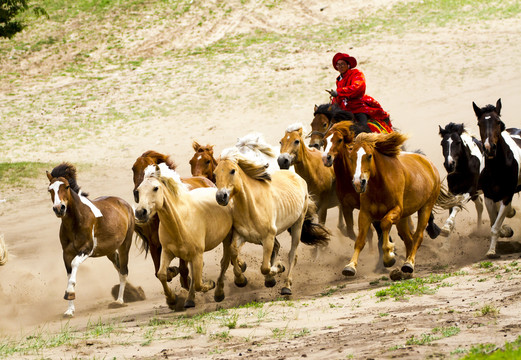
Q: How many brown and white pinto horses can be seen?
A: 1